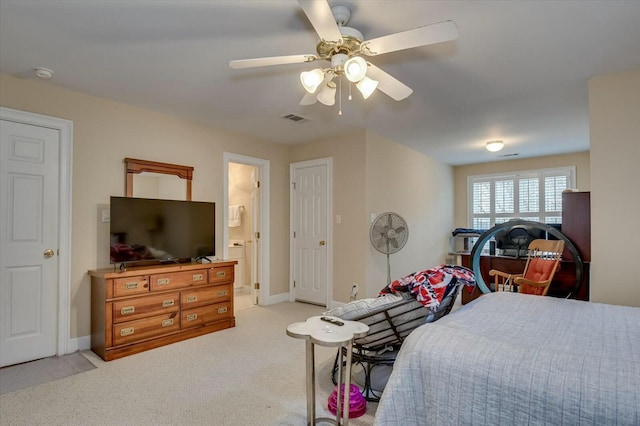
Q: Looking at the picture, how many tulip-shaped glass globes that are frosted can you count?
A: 4